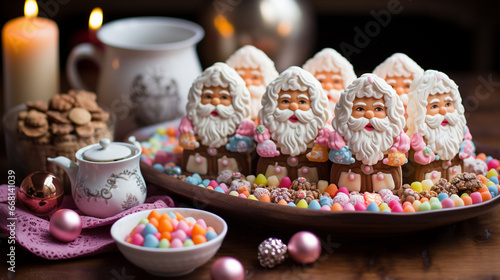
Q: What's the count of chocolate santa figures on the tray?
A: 7